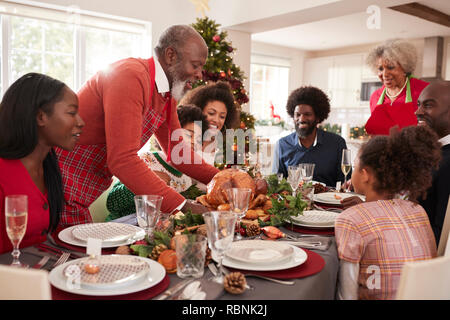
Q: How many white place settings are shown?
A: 5